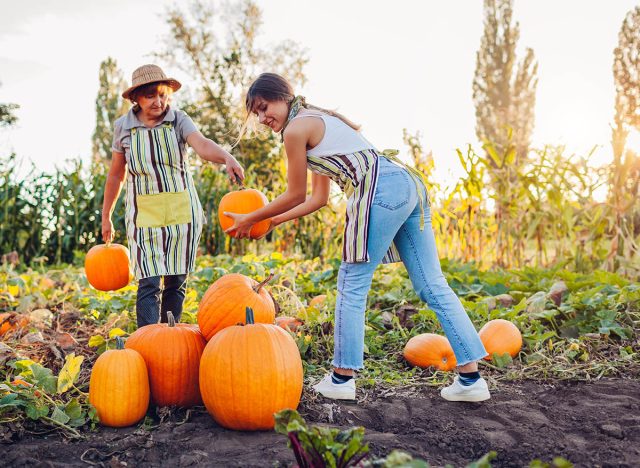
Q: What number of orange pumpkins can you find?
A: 8